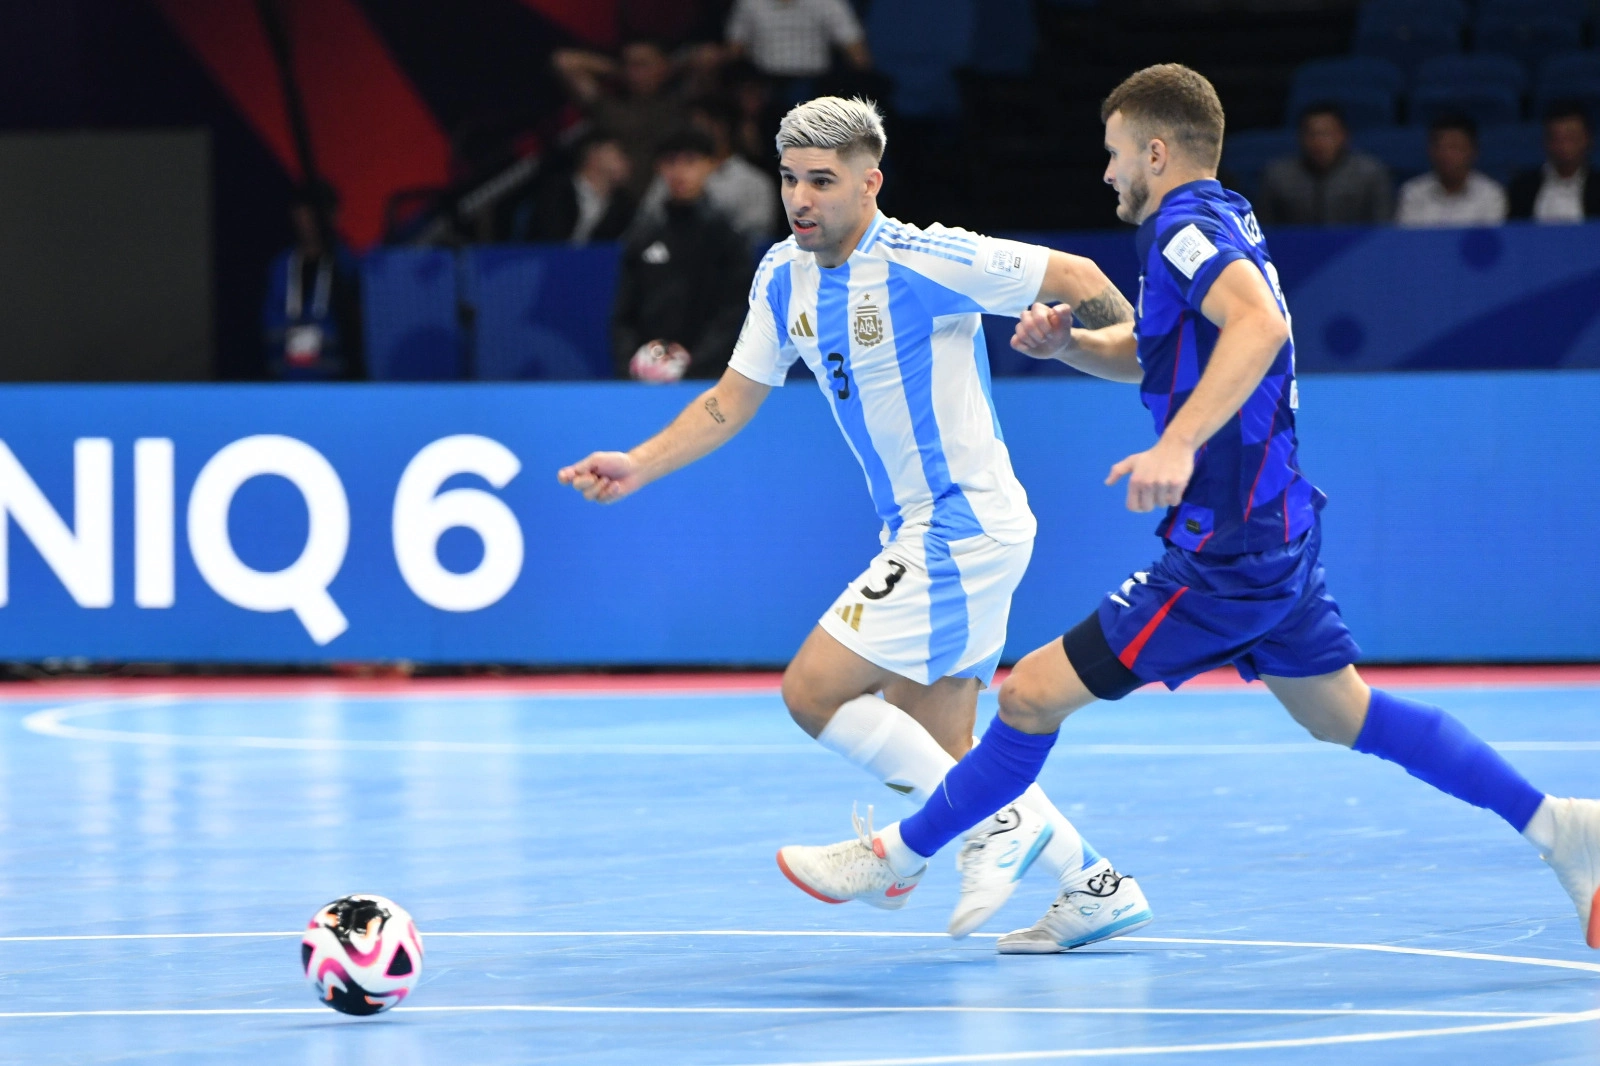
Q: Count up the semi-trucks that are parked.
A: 0